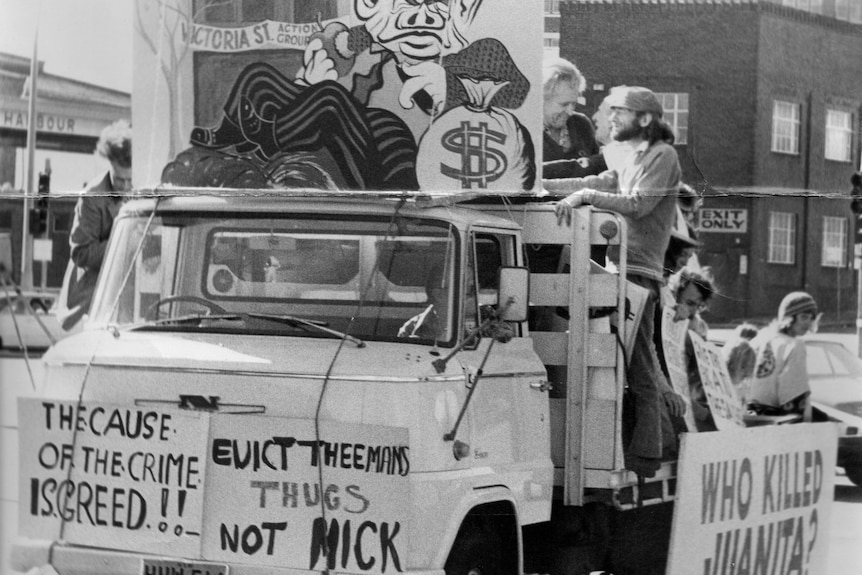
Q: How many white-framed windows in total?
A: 5